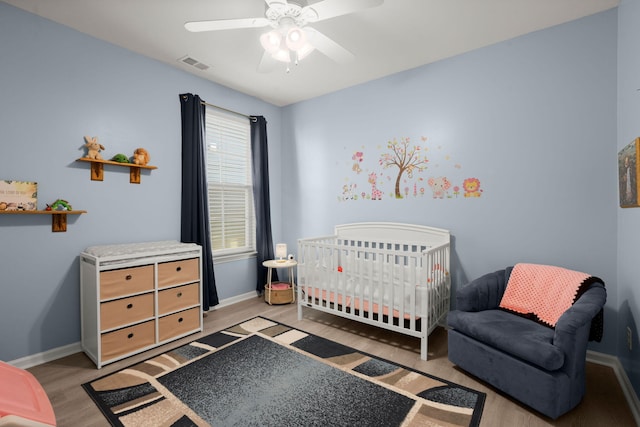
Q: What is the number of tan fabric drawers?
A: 6